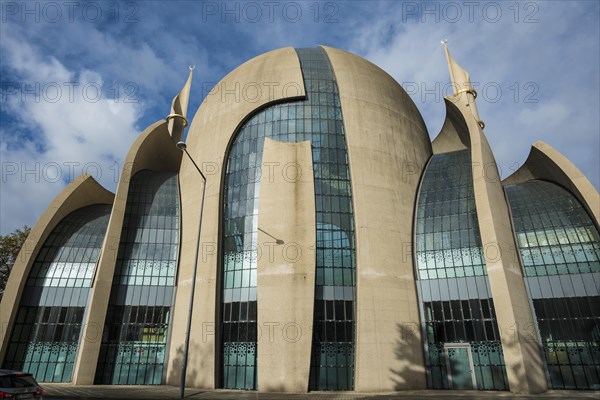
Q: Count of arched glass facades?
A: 5